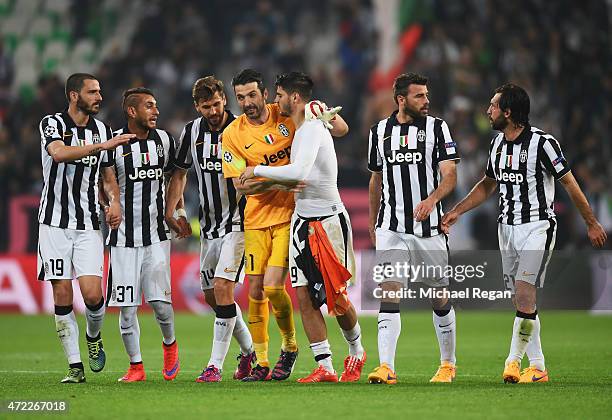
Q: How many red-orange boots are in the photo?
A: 4